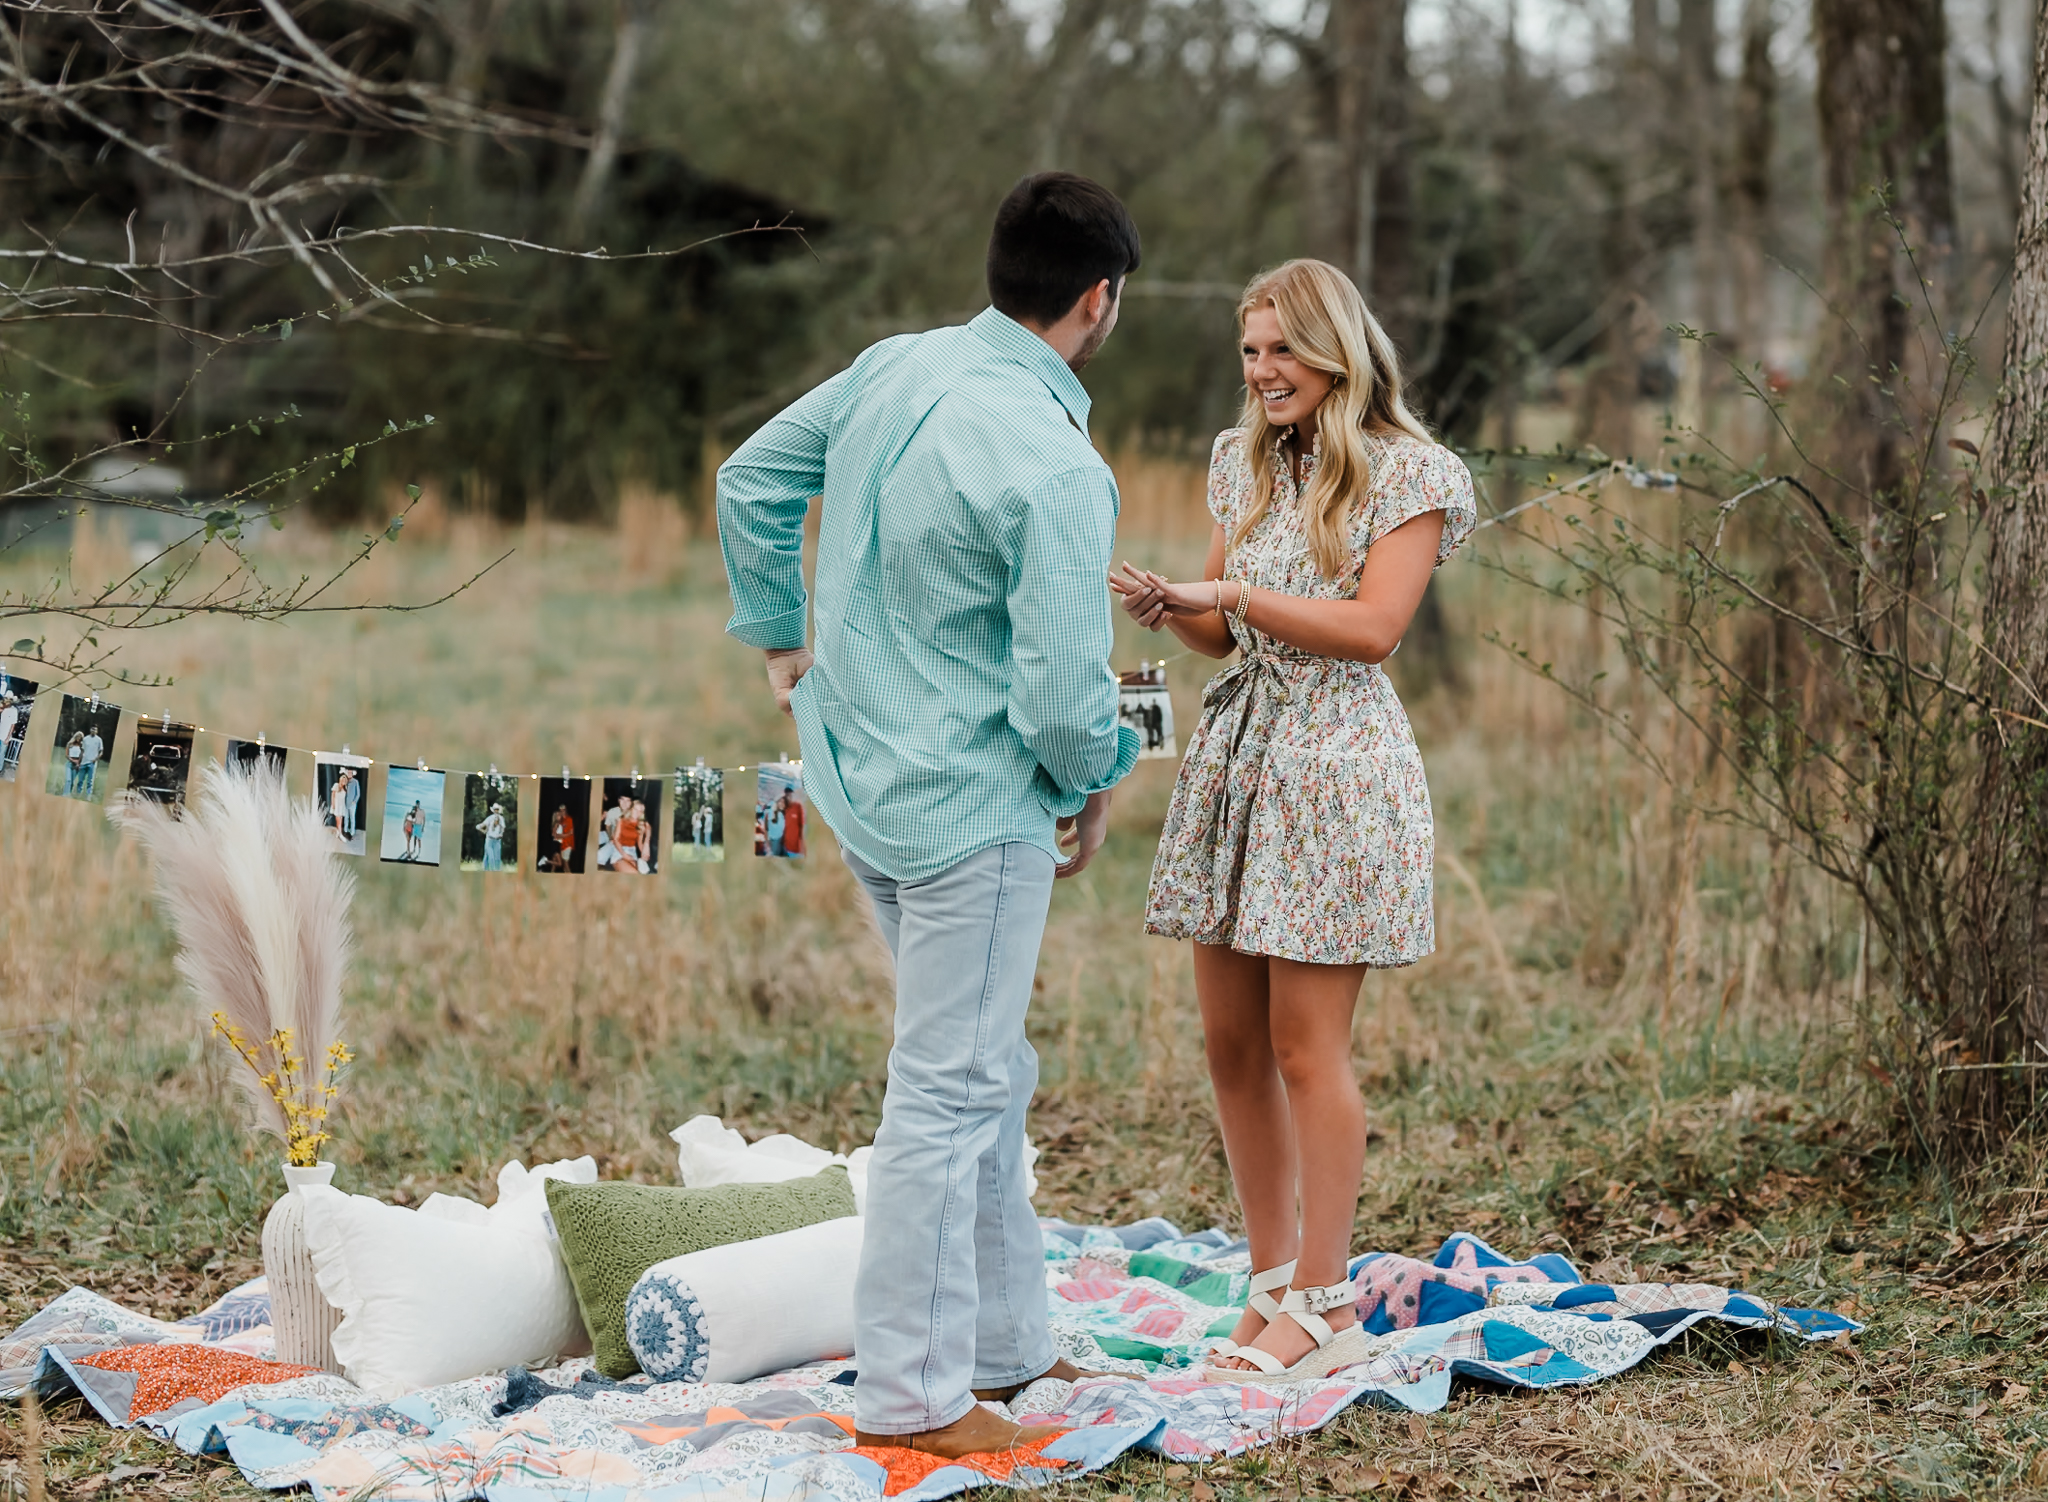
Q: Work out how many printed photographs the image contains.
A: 12